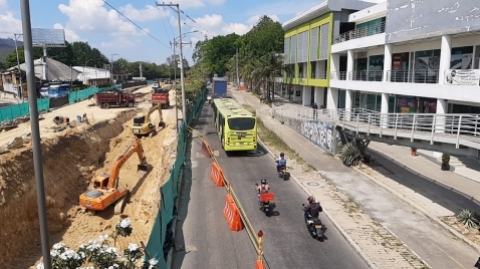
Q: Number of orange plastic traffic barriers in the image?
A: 4